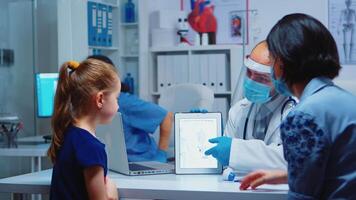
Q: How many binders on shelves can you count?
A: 12